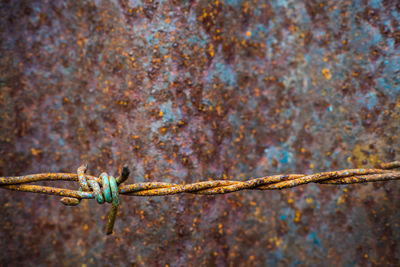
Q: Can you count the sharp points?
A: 4